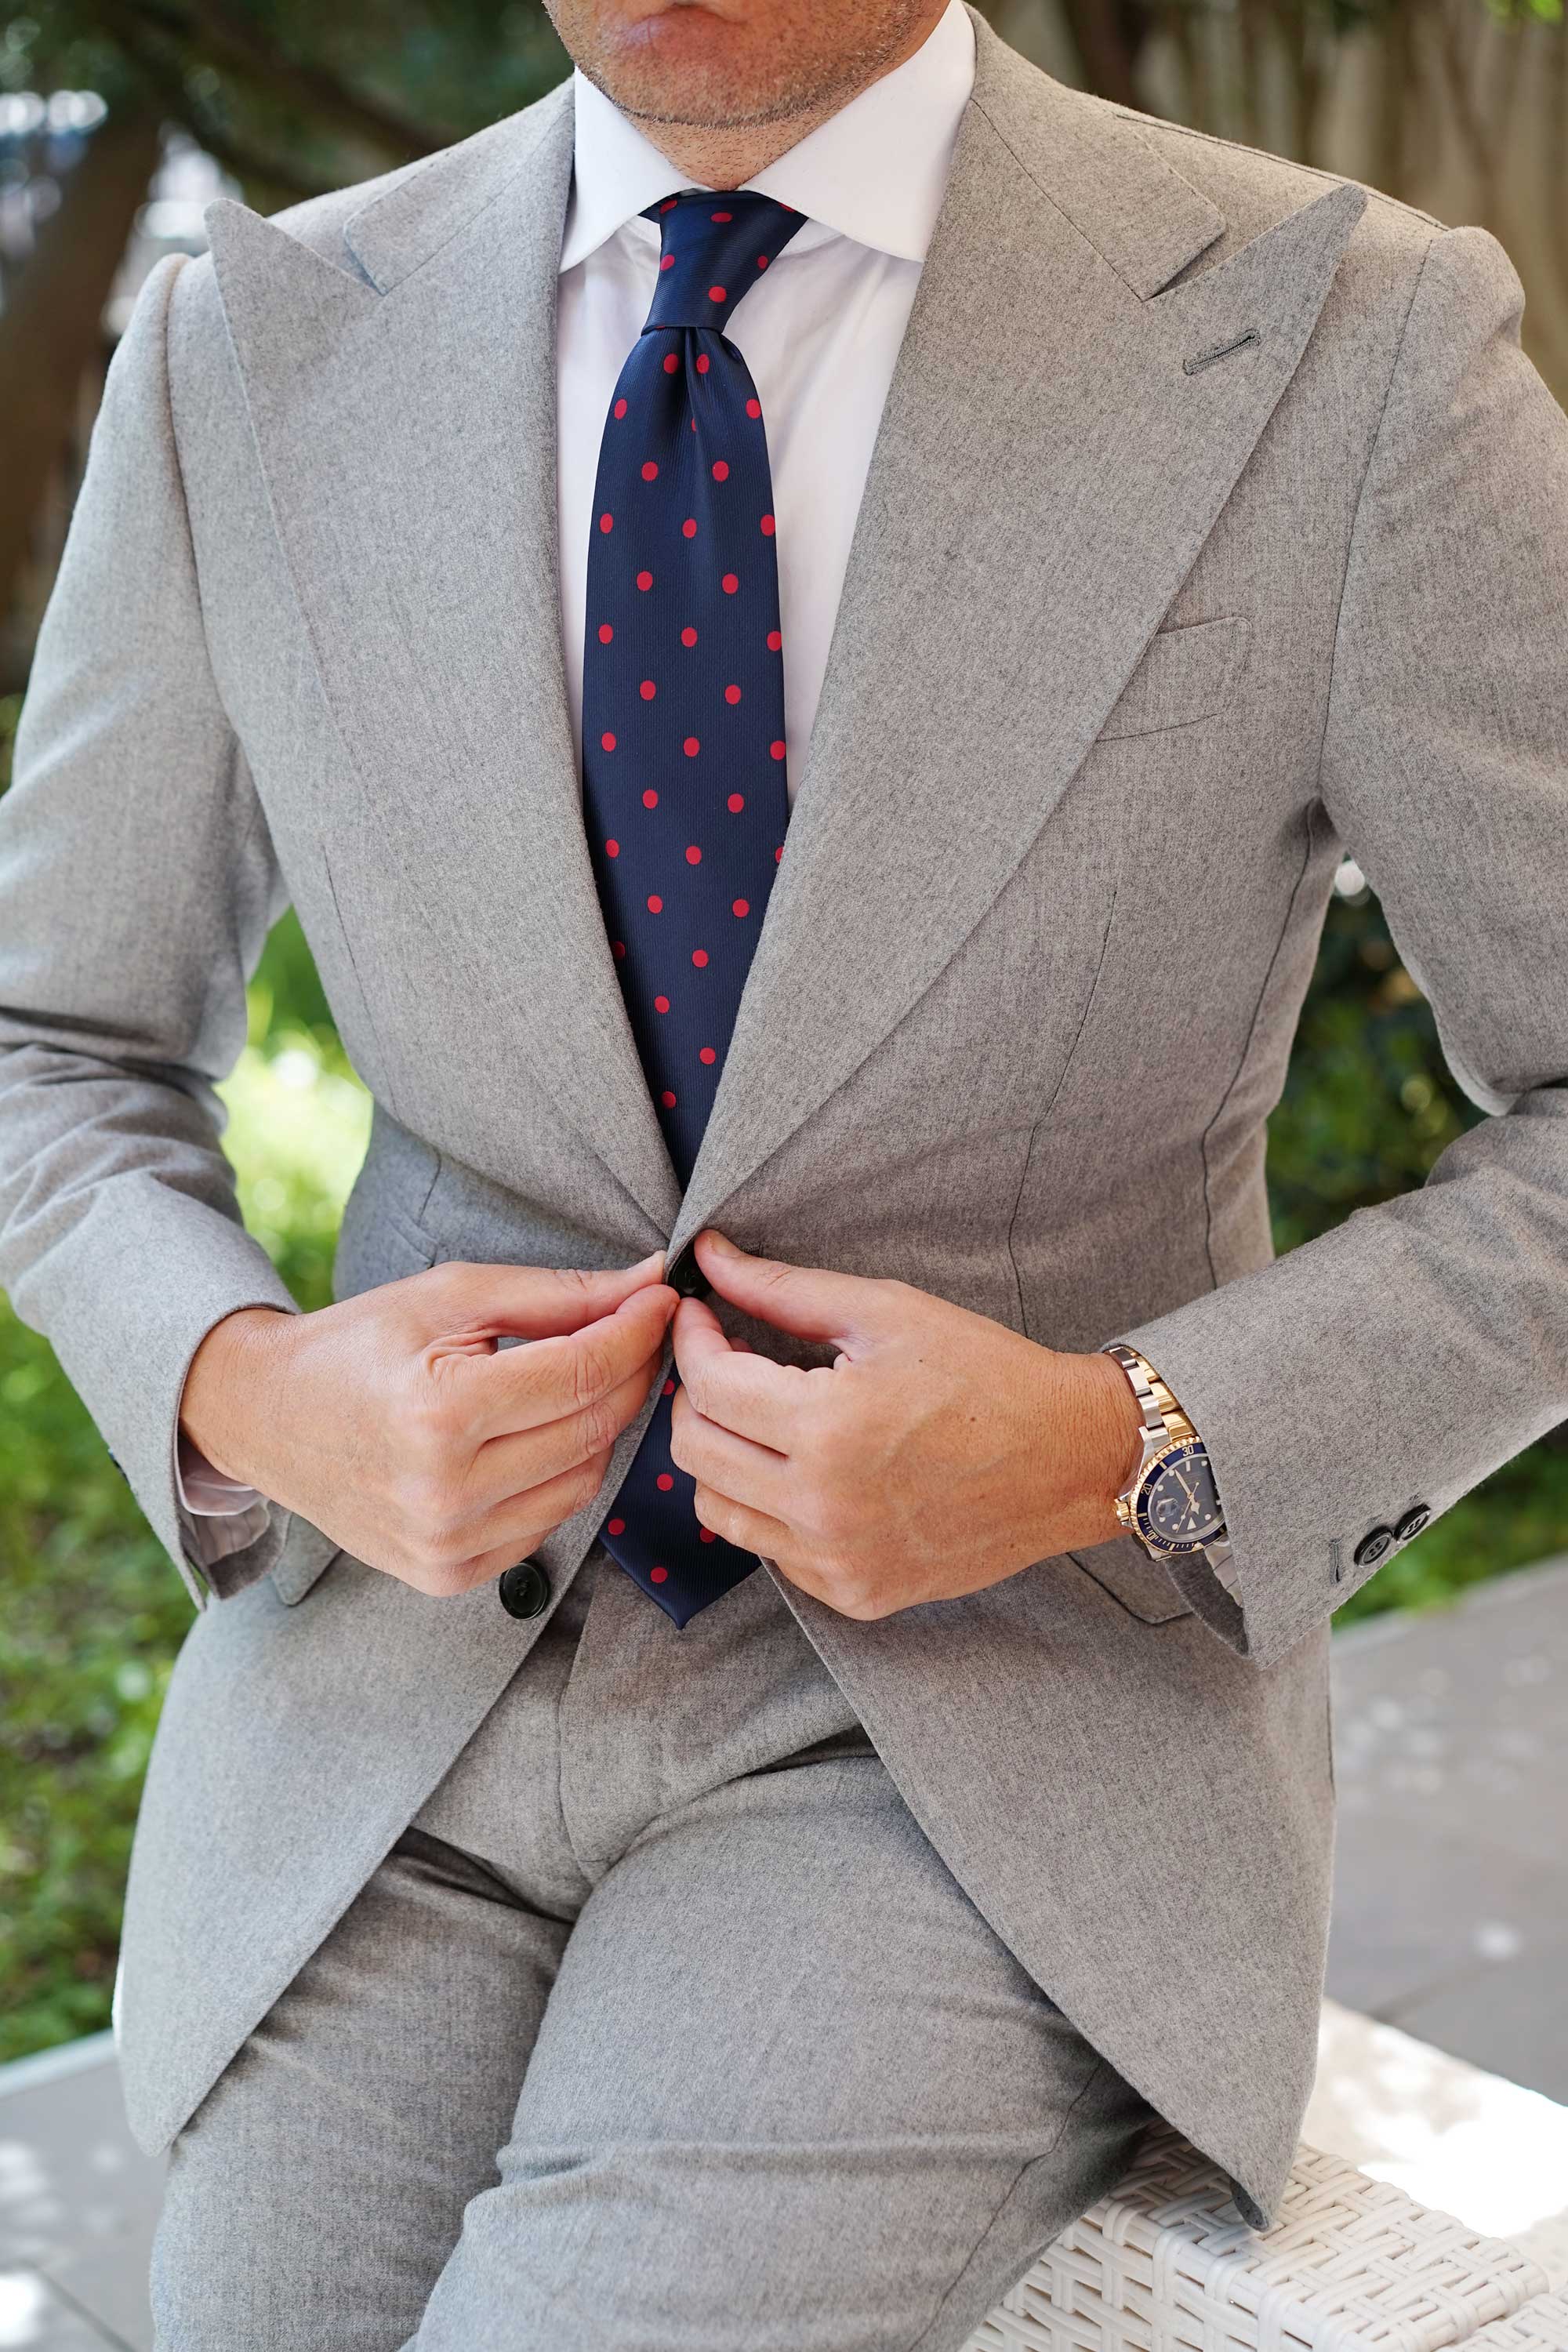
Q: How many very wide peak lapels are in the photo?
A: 2